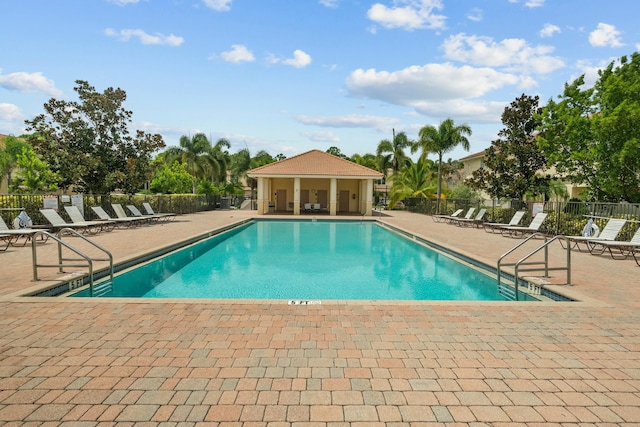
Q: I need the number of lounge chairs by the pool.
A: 14